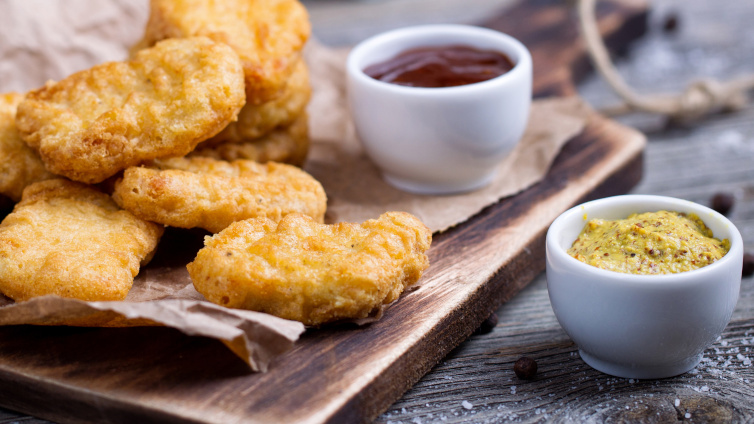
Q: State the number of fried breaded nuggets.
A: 8